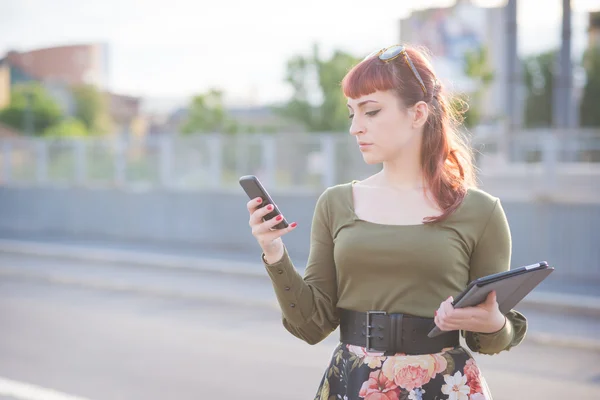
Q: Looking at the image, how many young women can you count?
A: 1